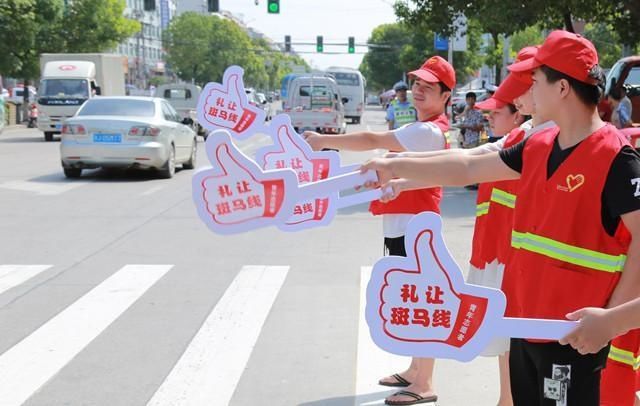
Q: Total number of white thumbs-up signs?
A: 5